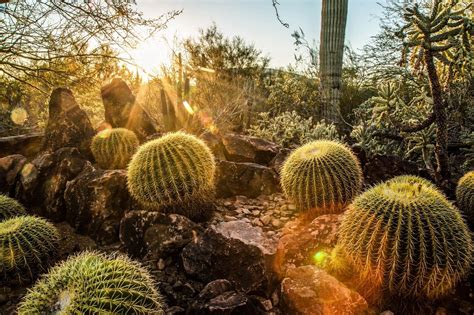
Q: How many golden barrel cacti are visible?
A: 8